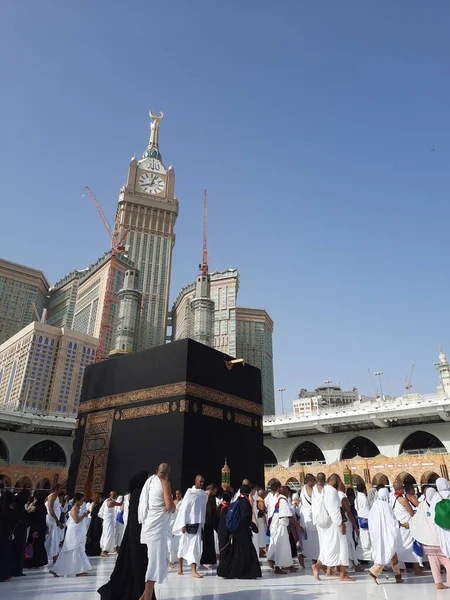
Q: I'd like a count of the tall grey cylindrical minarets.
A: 2